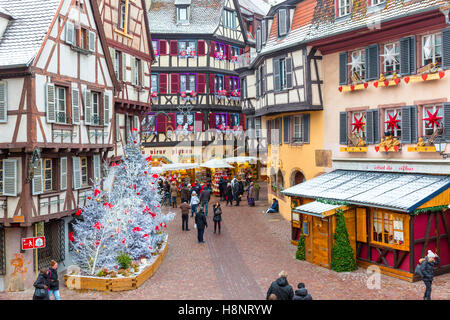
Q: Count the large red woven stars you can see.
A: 3